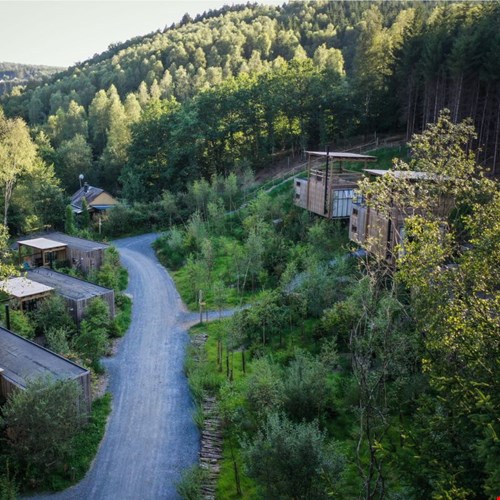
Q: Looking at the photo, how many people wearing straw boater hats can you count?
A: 0